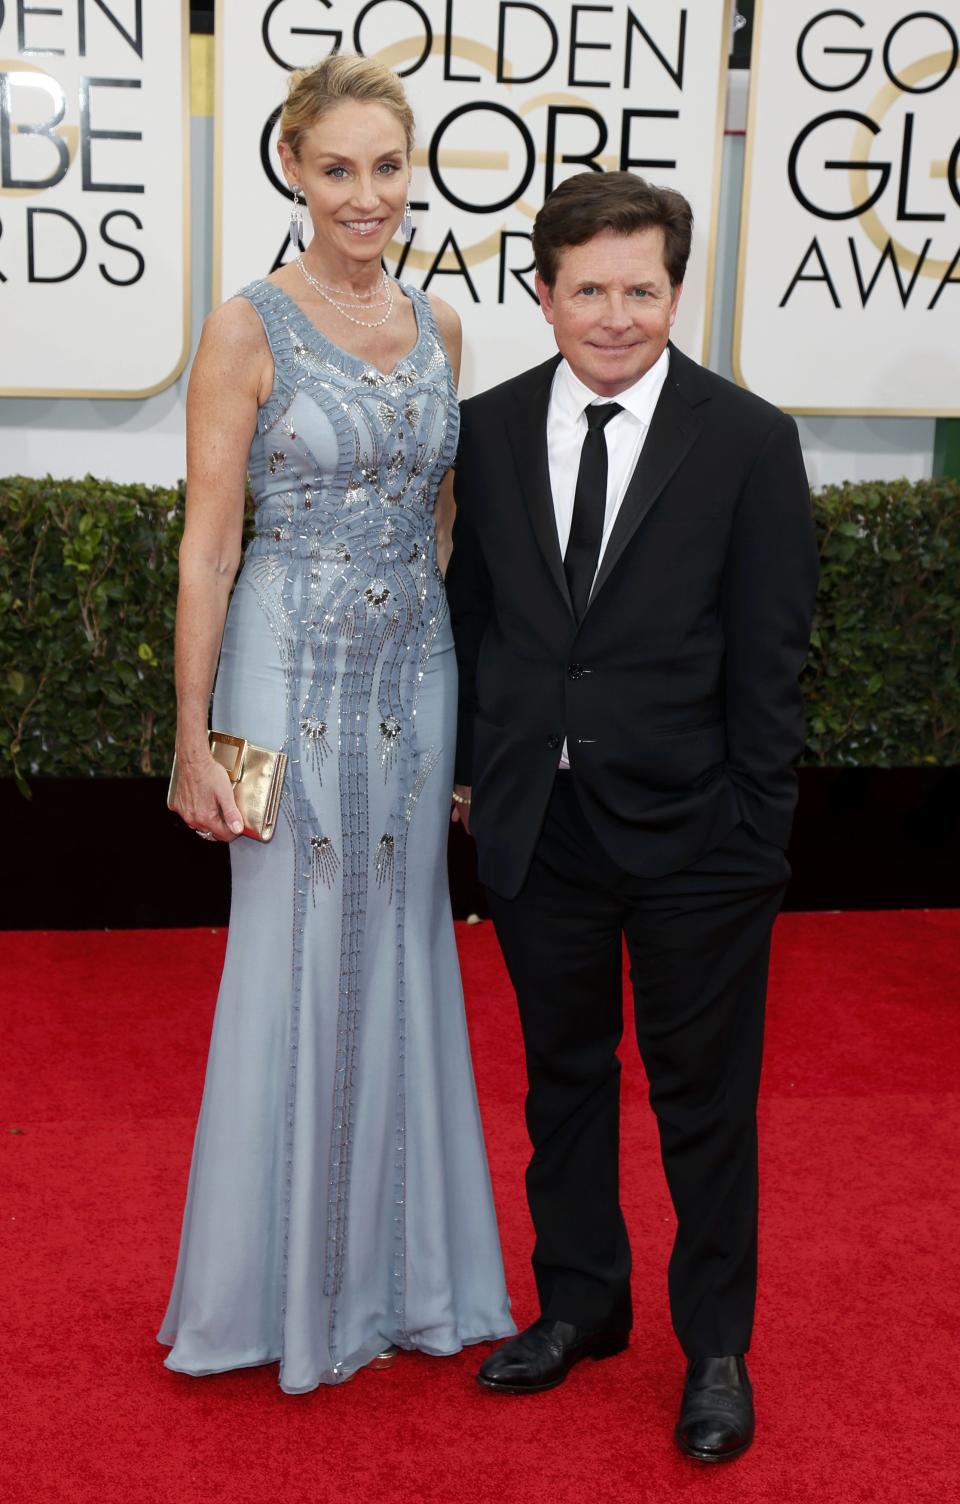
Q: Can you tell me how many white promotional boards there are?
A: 3